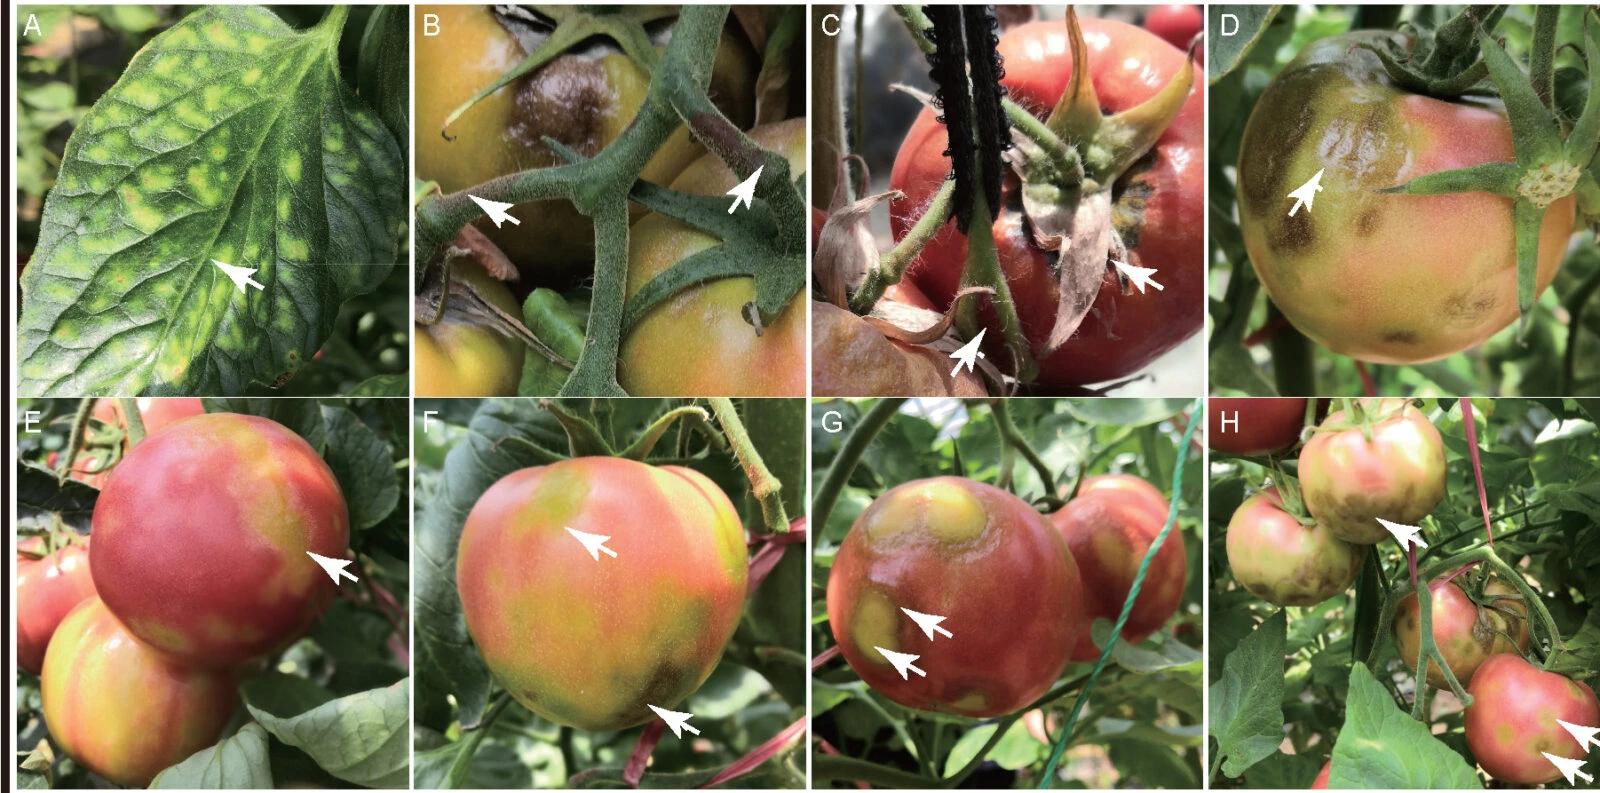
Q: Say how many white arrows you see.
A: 14